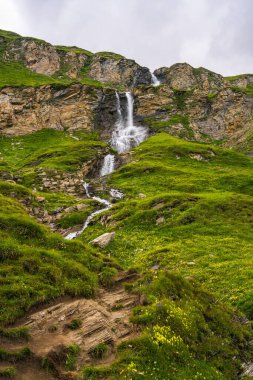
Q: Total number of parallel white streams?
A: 2